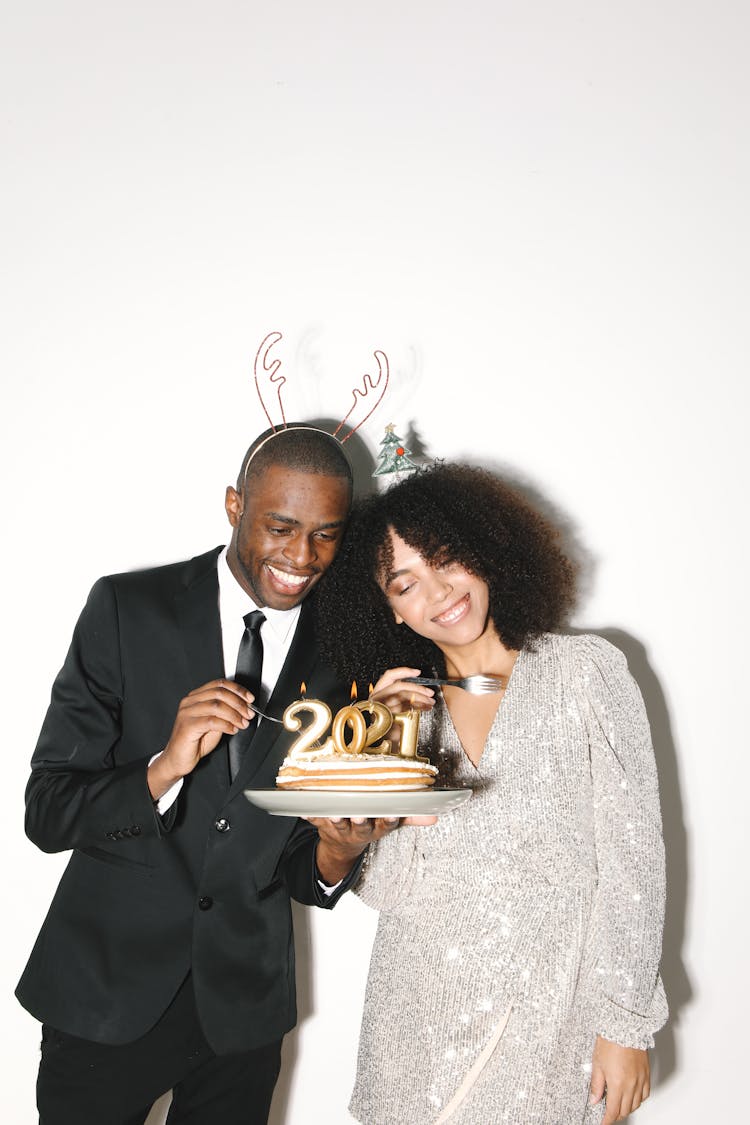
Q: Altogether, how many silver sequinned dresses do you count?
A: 1